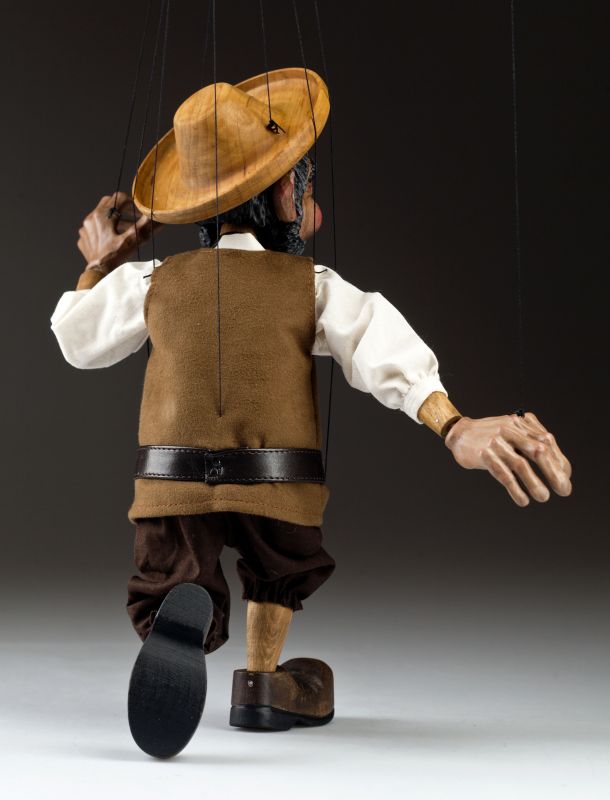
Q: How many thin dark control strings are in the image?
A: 9